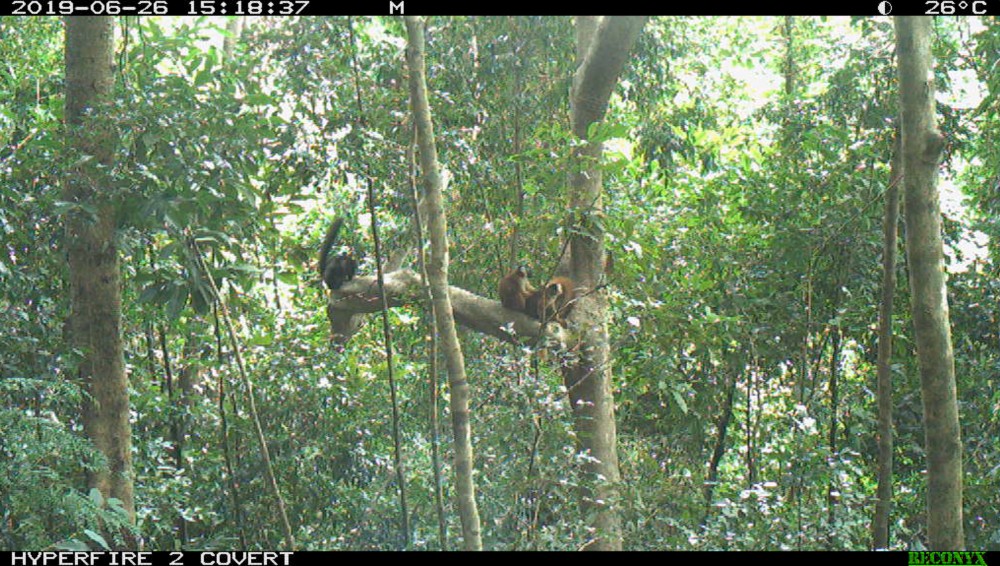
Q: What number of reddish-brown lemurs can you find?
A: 2